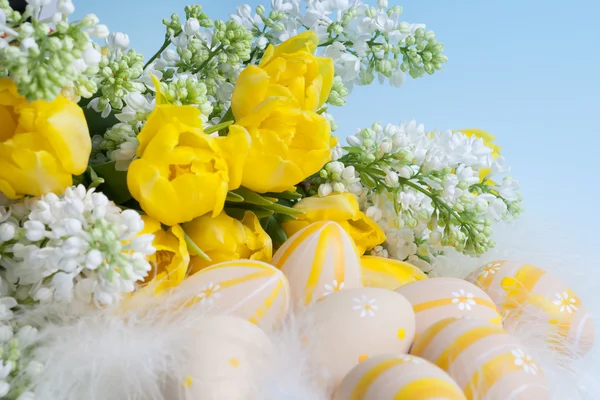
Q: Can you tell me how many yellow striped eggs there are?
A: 6